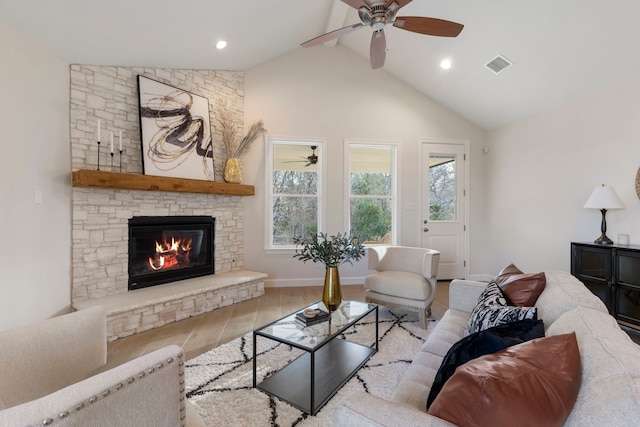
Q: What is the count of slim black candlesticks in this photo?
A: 3